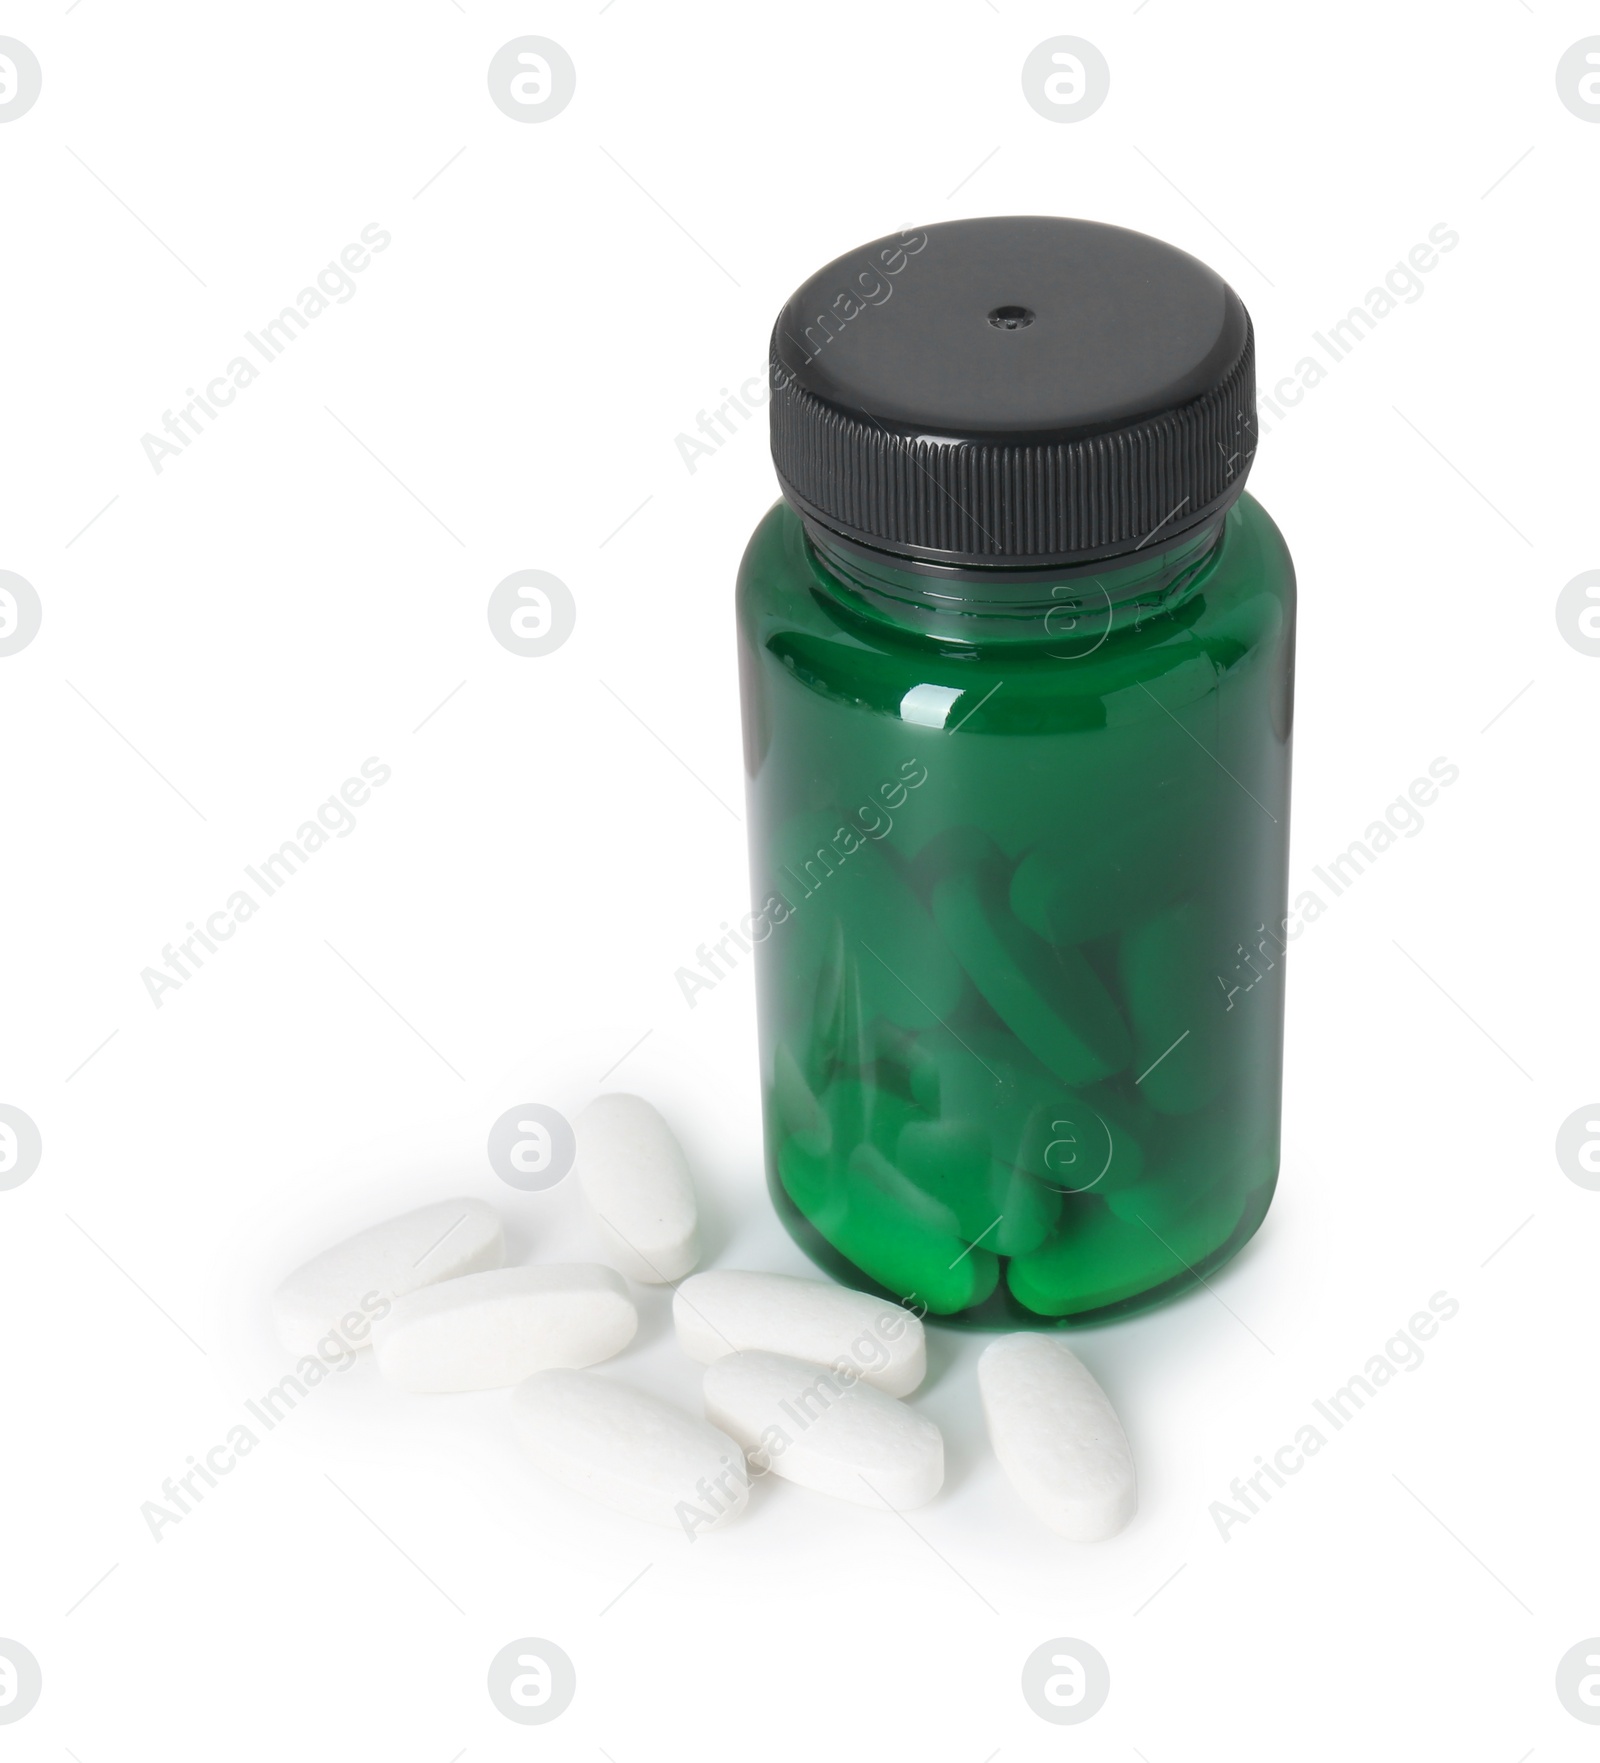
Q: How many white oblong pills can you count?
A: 7